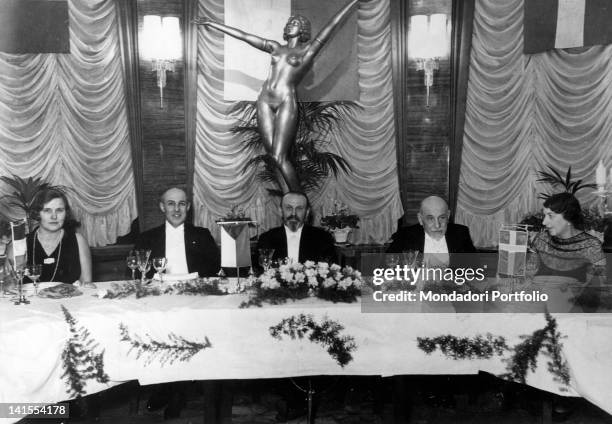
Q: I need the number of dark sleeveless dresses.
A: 1